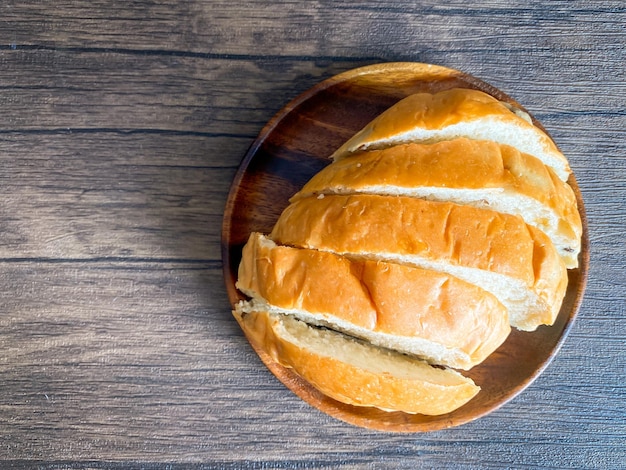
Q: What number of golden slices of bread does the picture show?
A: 5